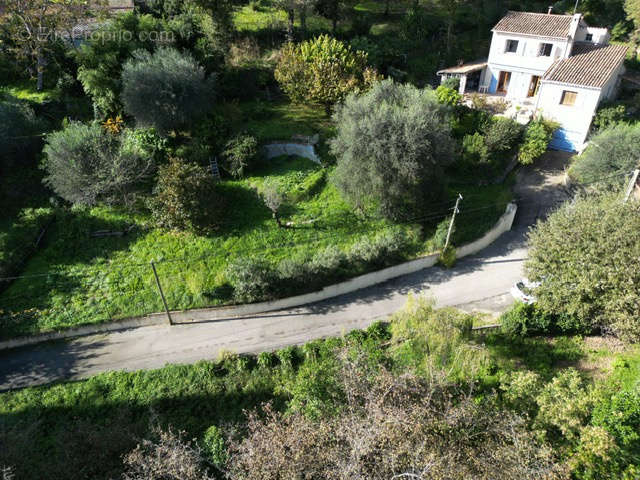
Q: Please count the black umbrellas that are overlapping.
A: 0